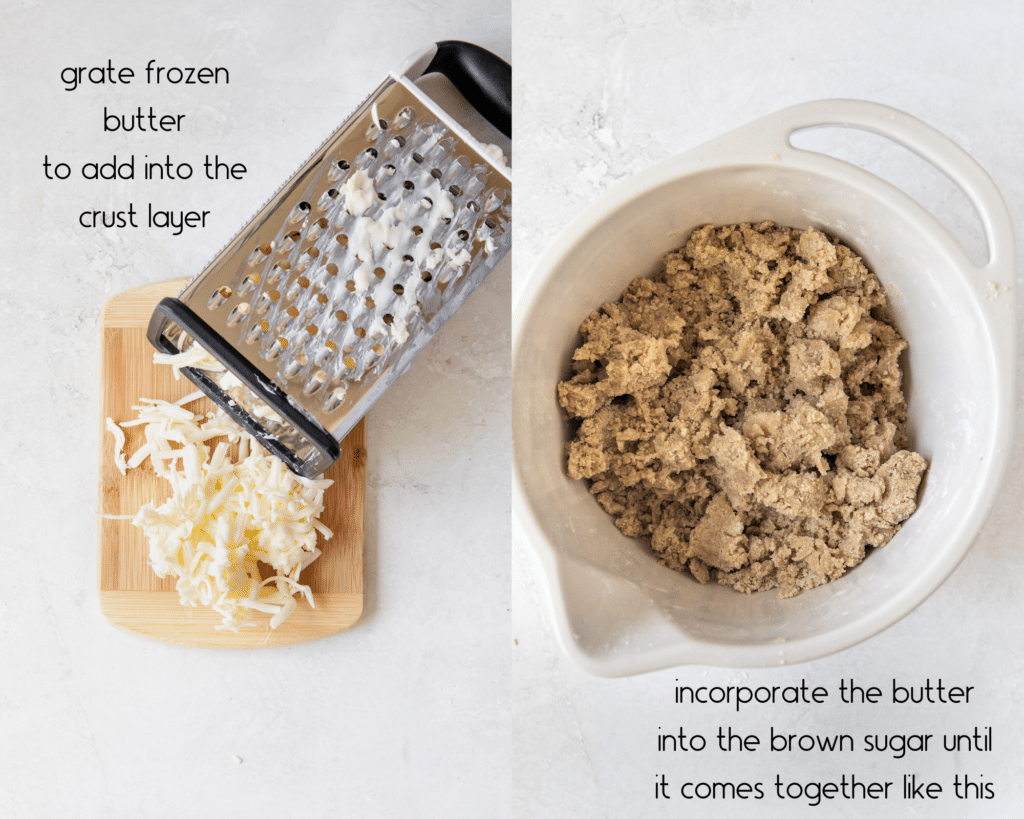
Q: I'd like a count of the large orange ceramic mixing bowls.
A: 0